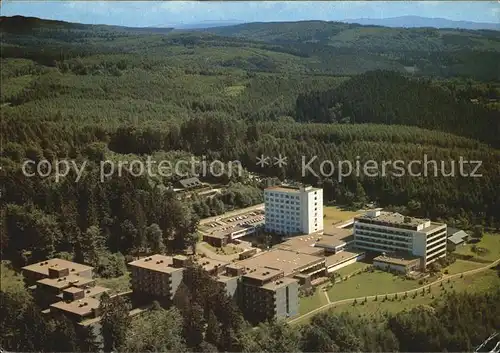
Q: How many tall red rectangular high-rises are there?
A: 0